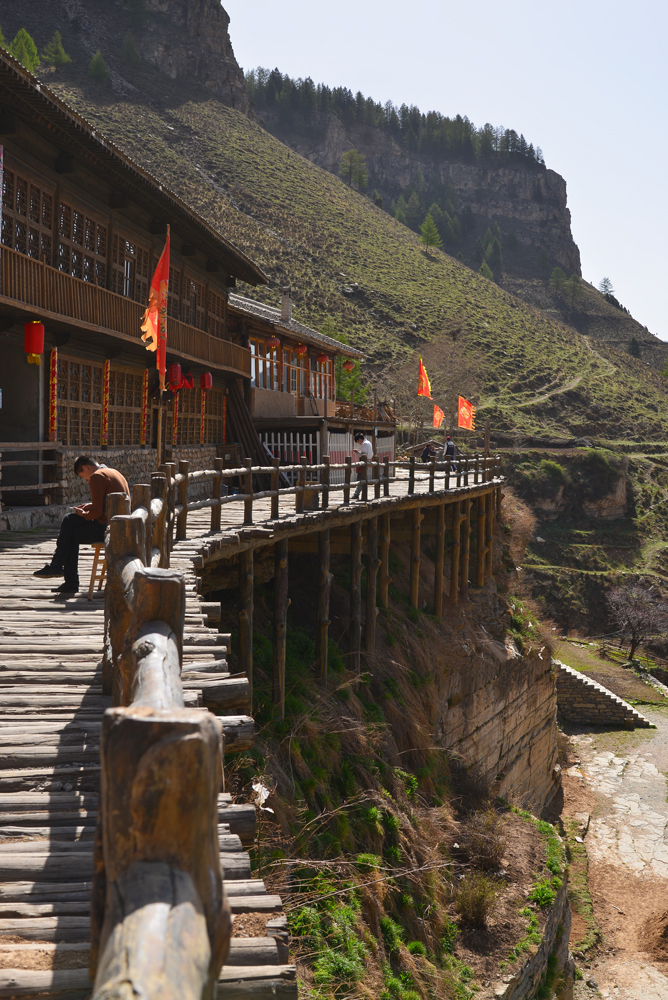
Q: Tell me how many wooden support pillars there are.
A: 14